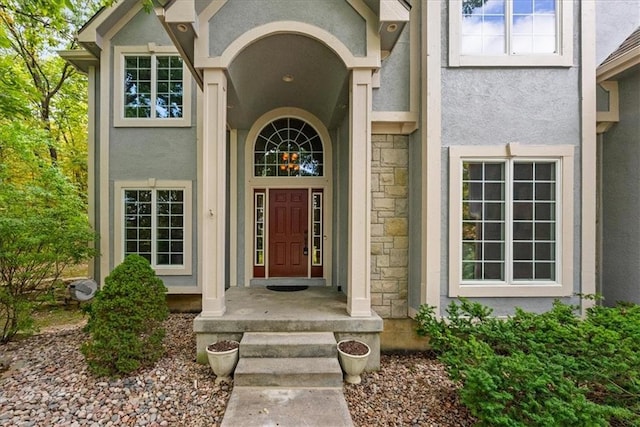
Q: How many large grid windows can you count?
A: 4